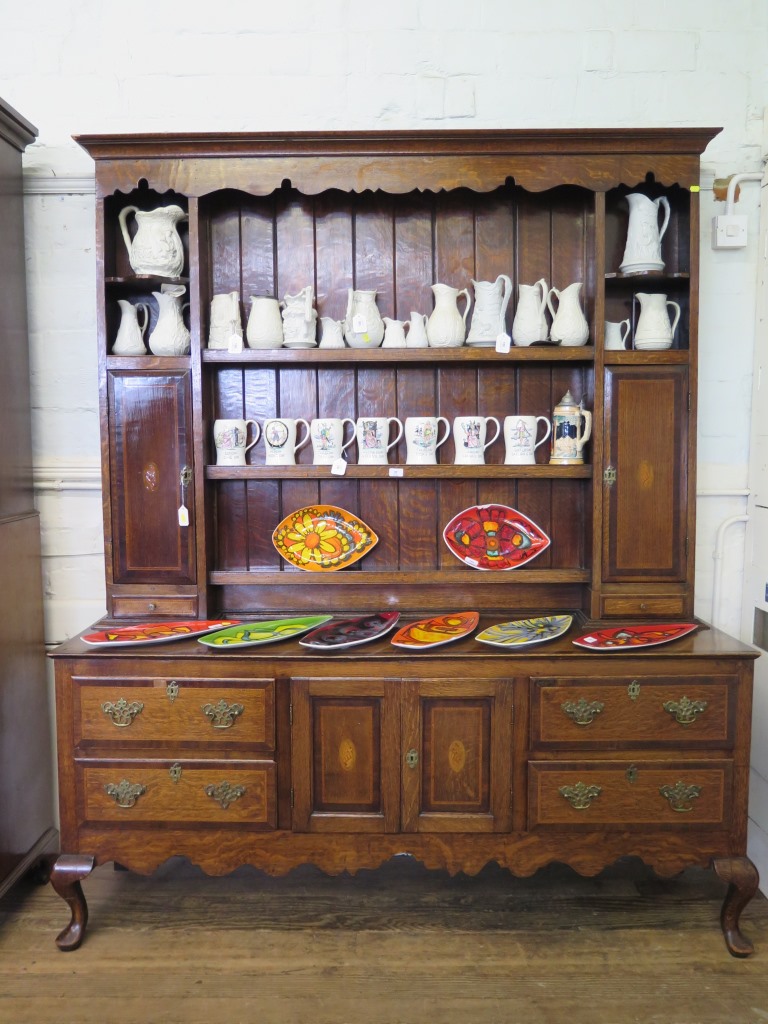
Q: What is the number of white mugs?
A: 7